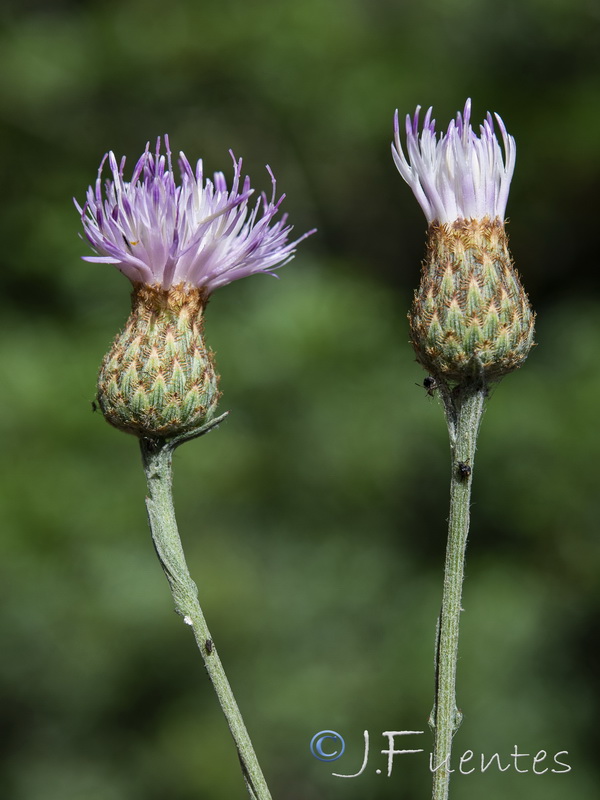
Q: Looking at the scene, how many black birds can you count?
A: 0